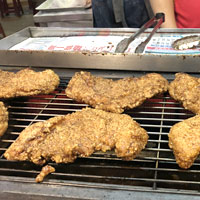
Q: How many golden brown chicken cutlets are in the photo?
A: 6